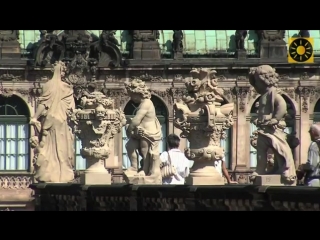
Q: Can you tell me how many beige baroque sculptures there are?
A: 5